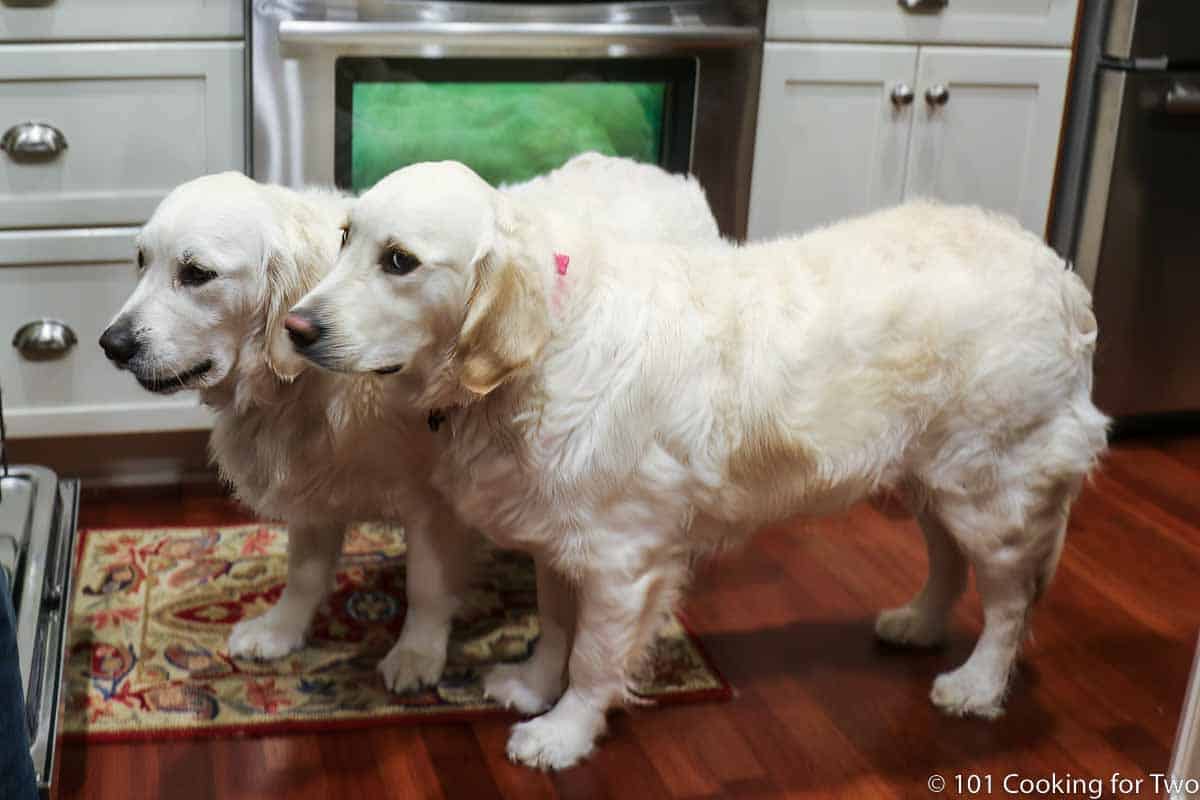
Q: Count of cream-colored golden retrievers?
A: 2